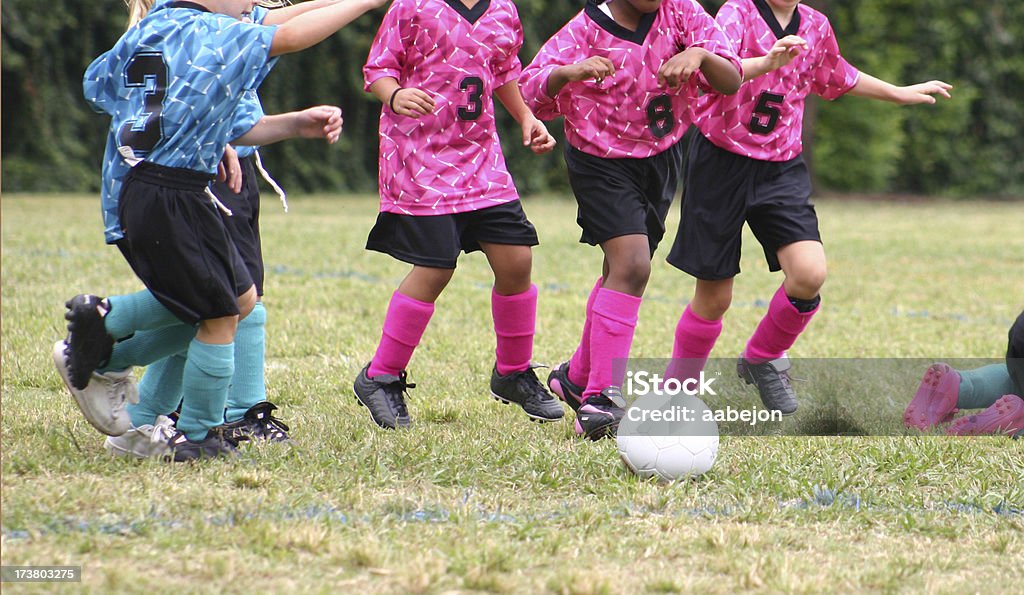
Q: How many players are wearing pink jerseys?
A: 3